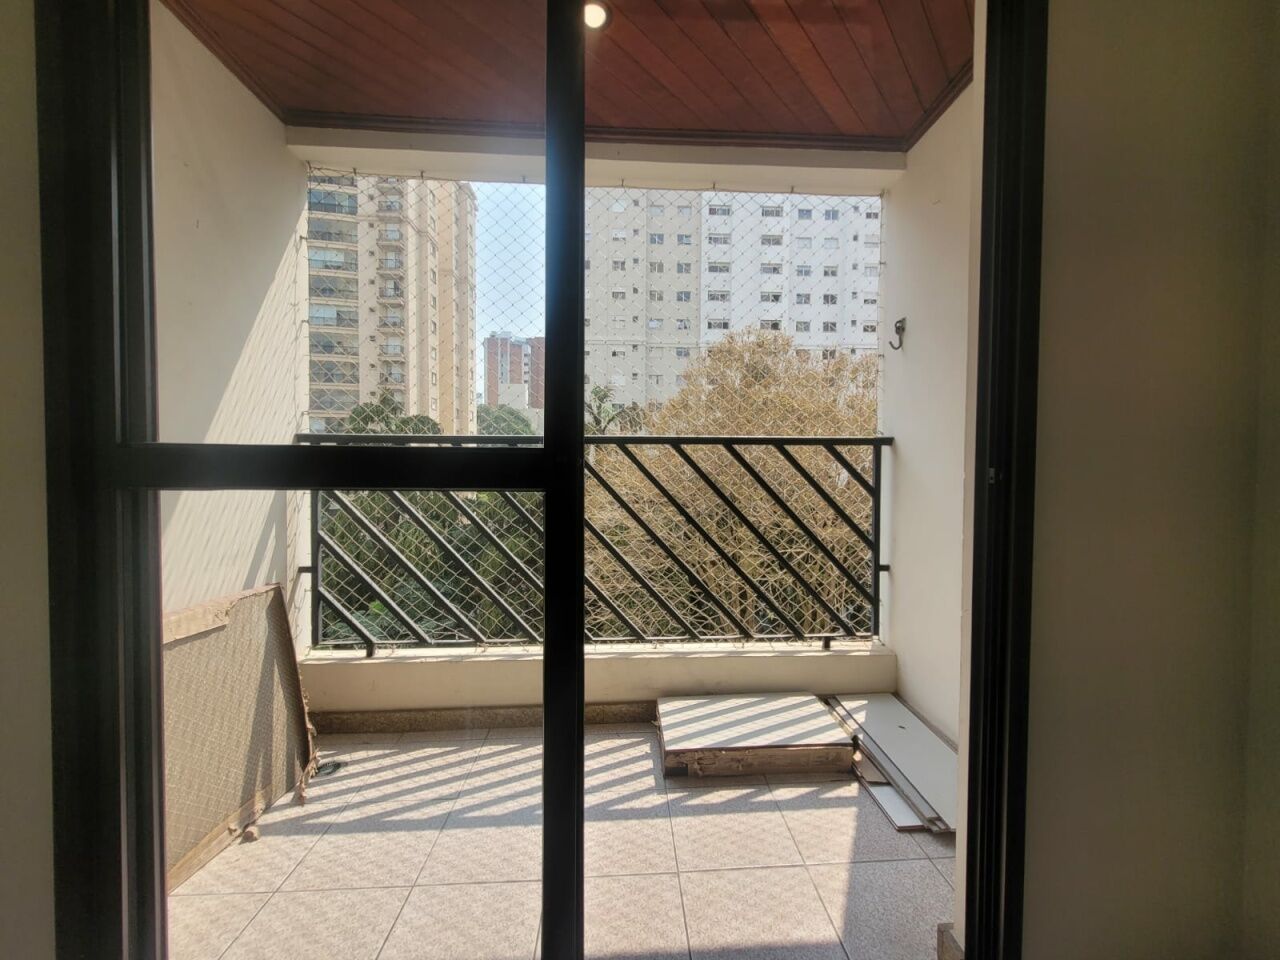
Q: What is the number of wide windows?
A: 10